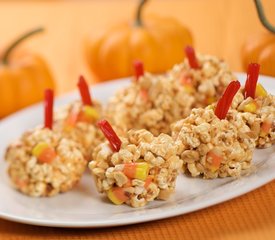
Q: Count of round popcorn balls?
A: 7